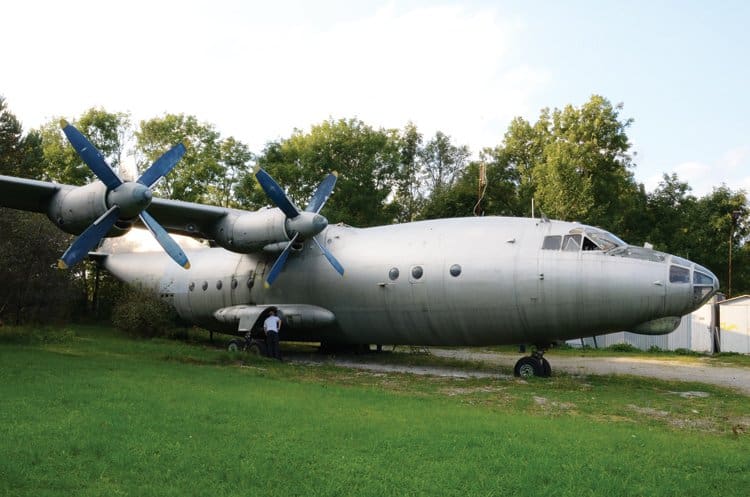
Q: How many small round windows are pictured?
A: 8